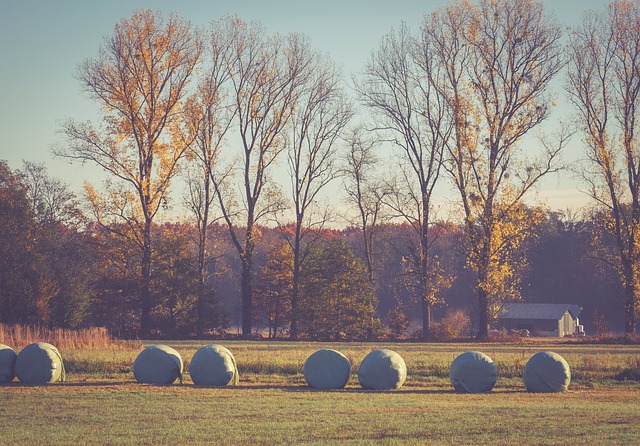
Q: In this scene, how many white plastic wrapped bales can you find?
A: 8